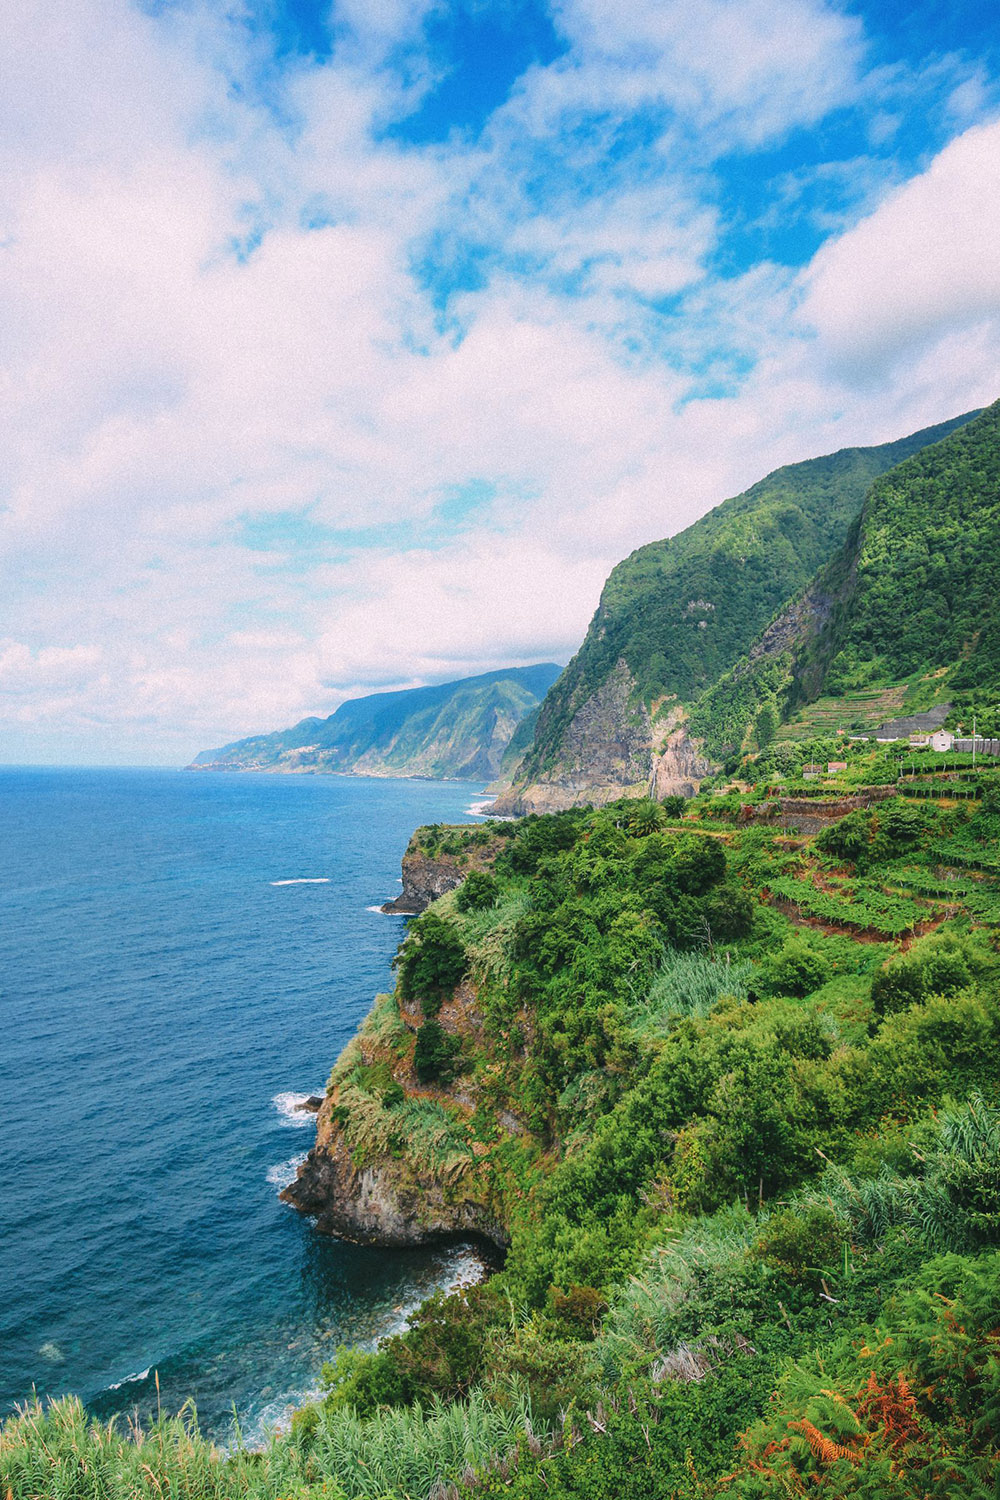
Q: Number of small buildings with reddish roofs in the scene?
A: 2